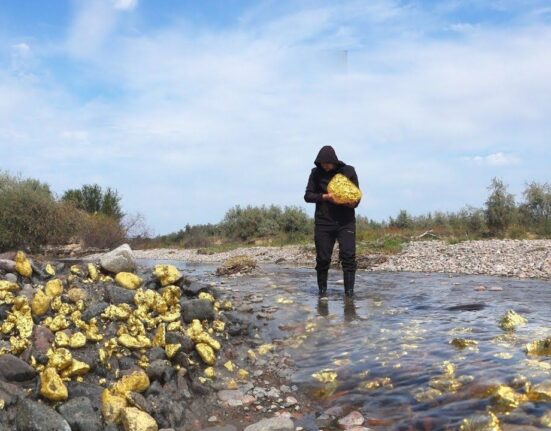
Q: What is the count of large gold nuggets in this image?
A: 1